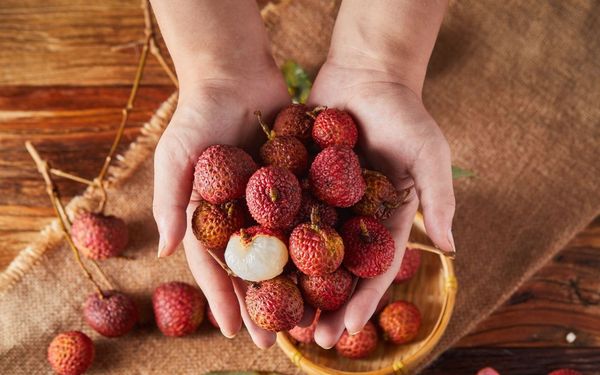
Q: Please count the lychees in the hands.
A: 14